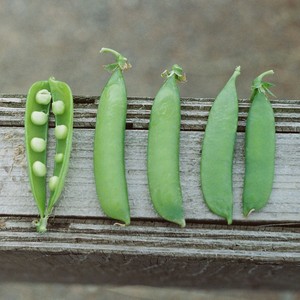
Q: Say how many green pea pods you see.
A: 5